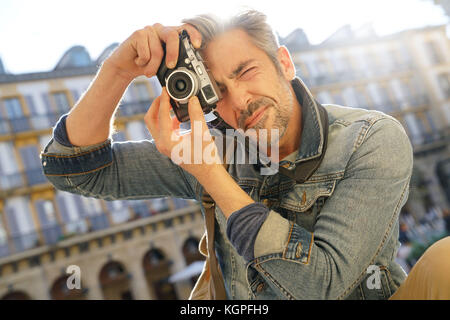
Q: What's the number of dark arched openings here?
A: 5